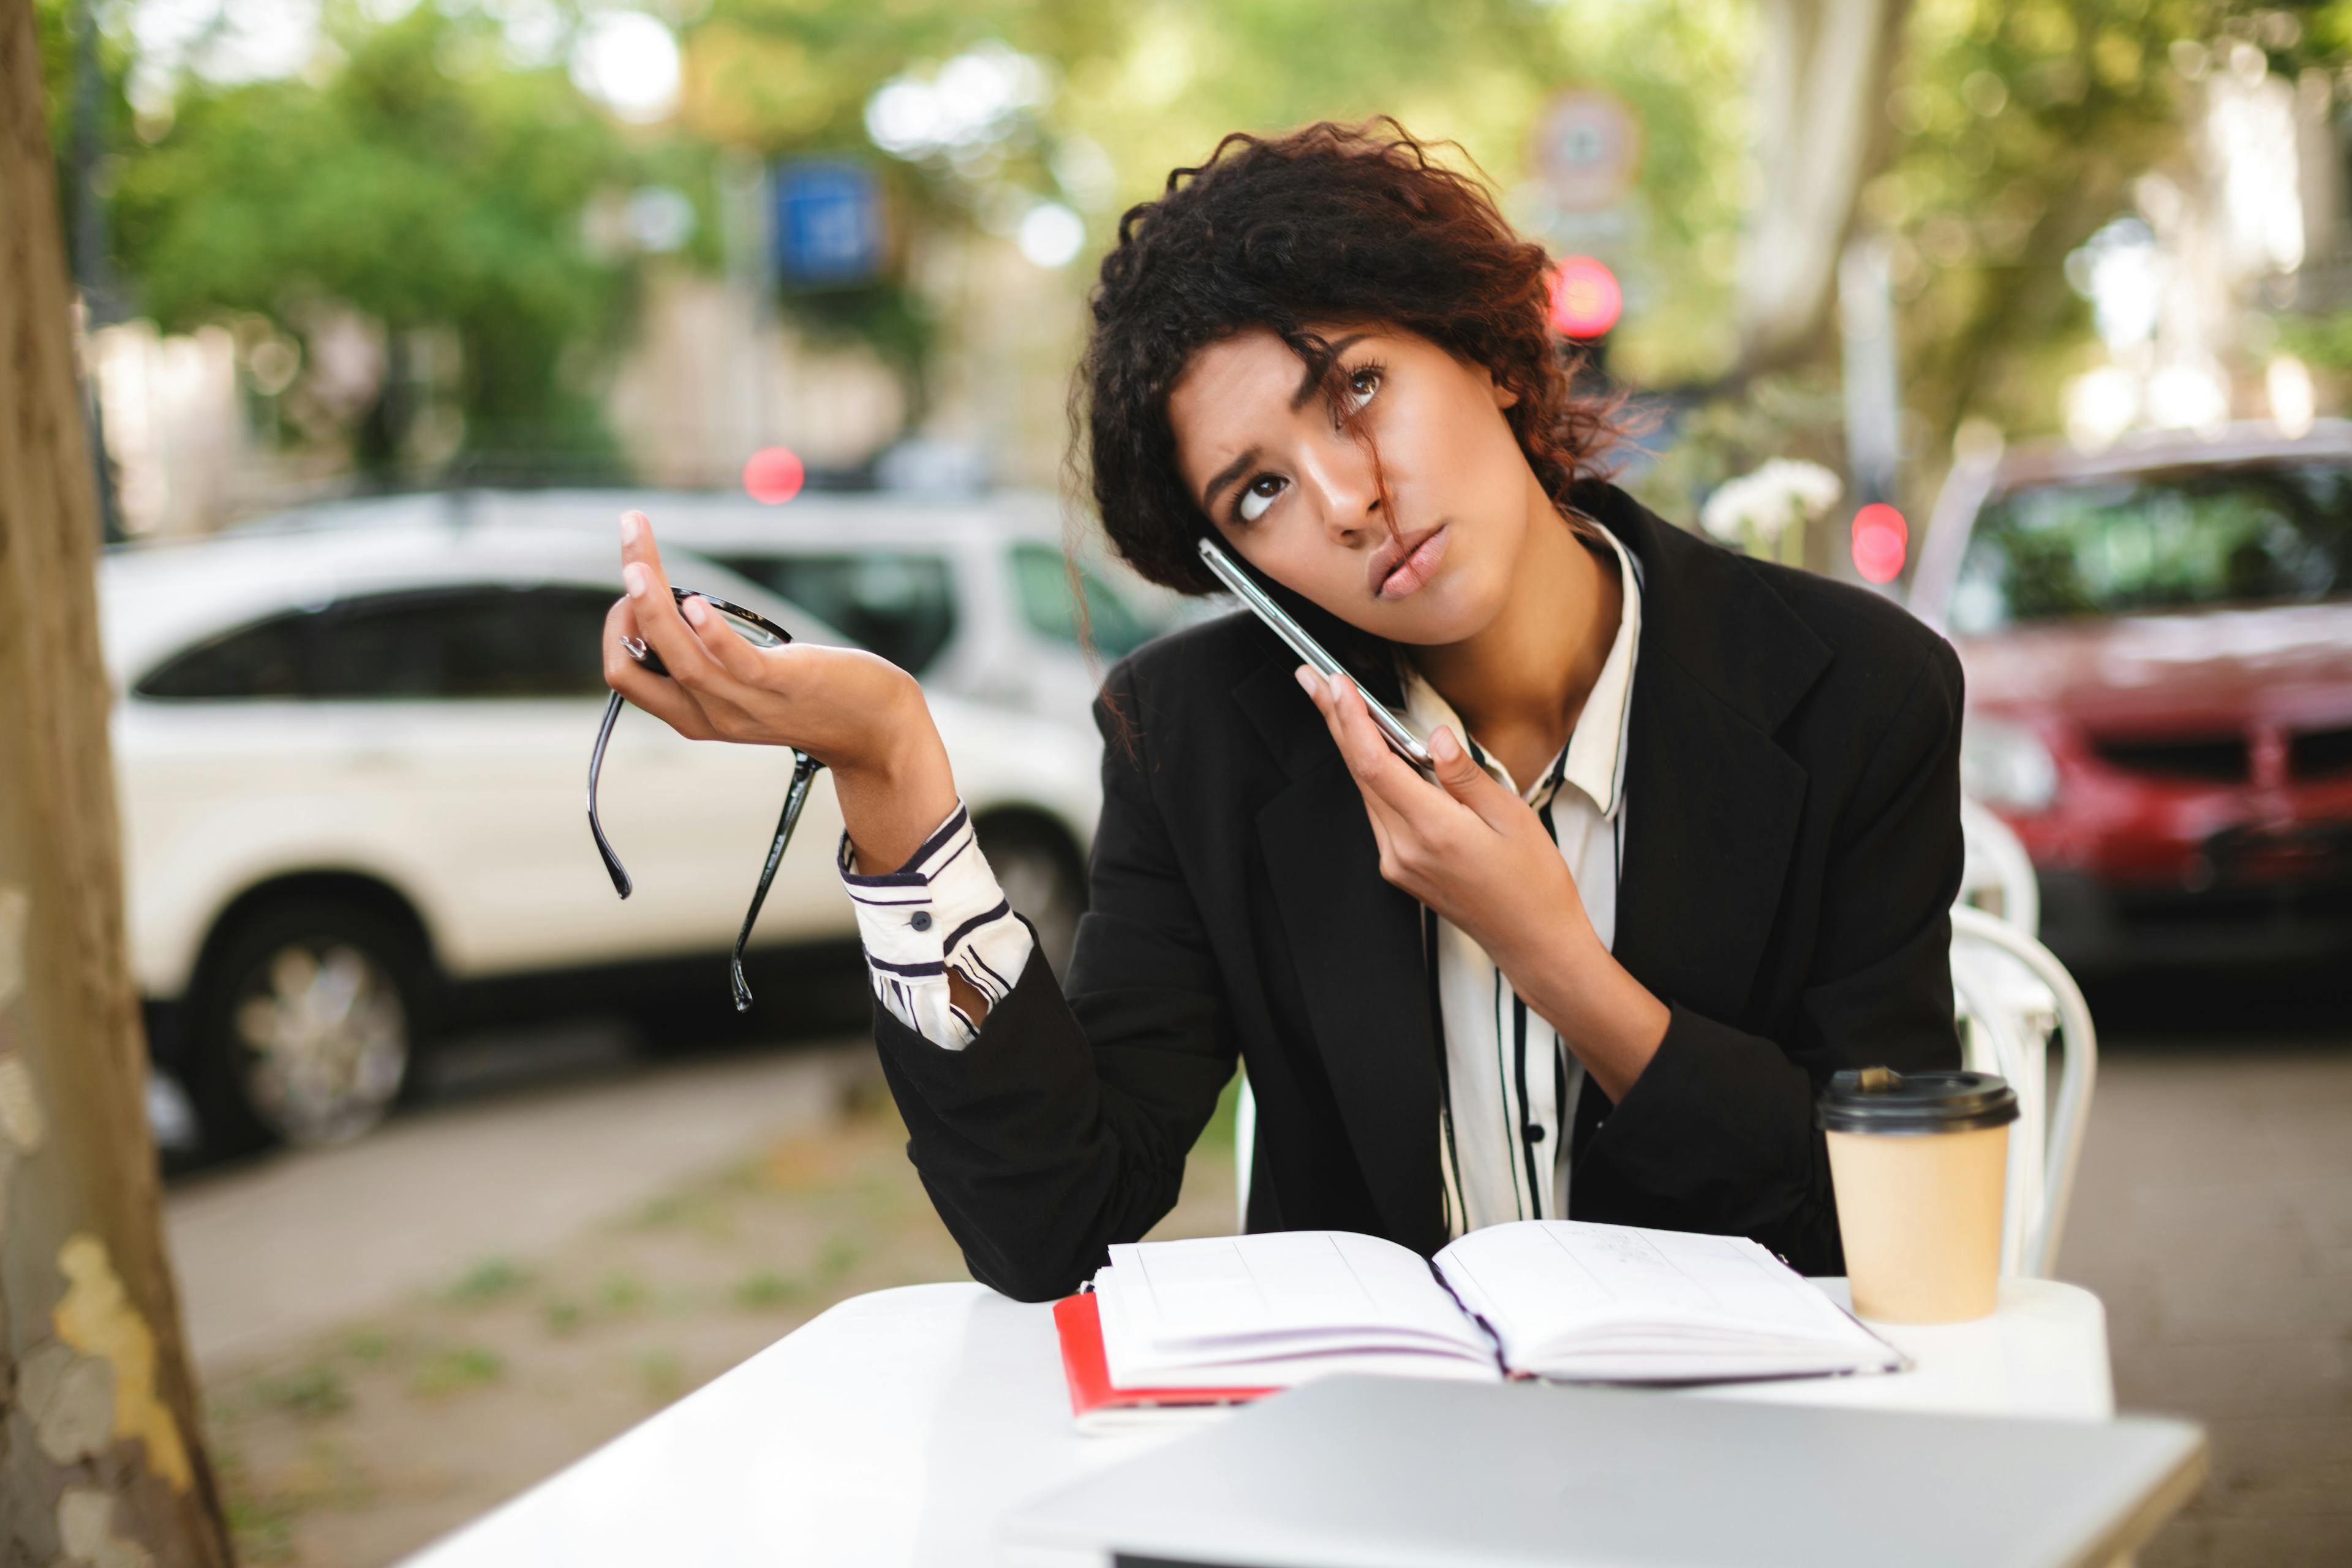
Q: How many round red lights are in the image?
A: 3